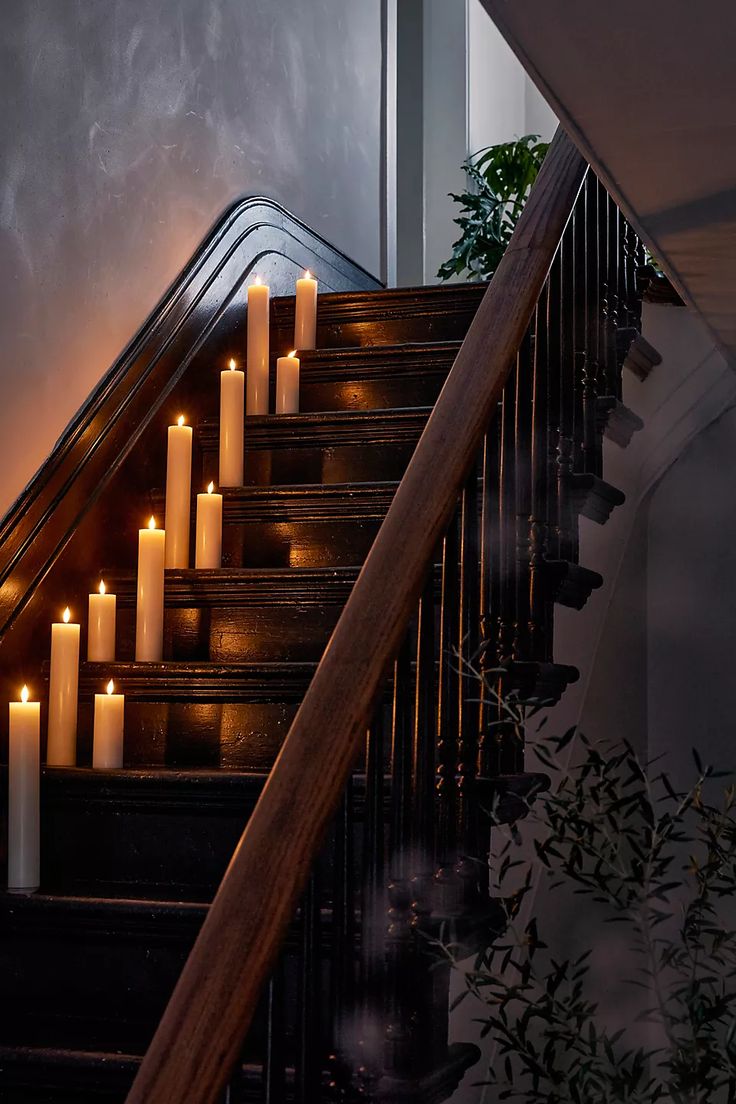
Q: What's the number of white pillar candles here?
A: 11